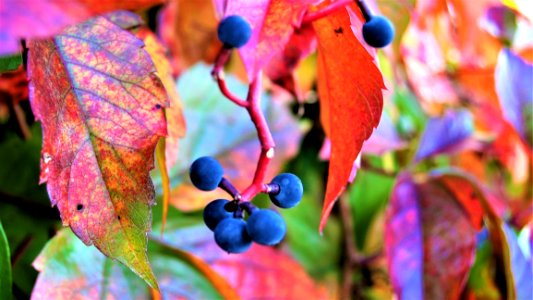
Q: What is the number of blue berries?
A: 7